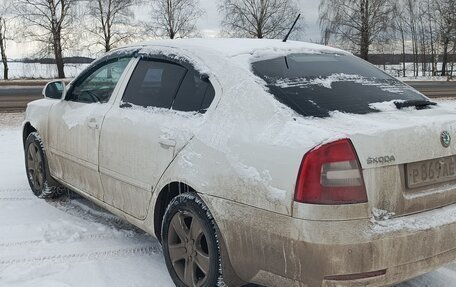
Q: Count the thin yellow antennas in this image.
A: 0